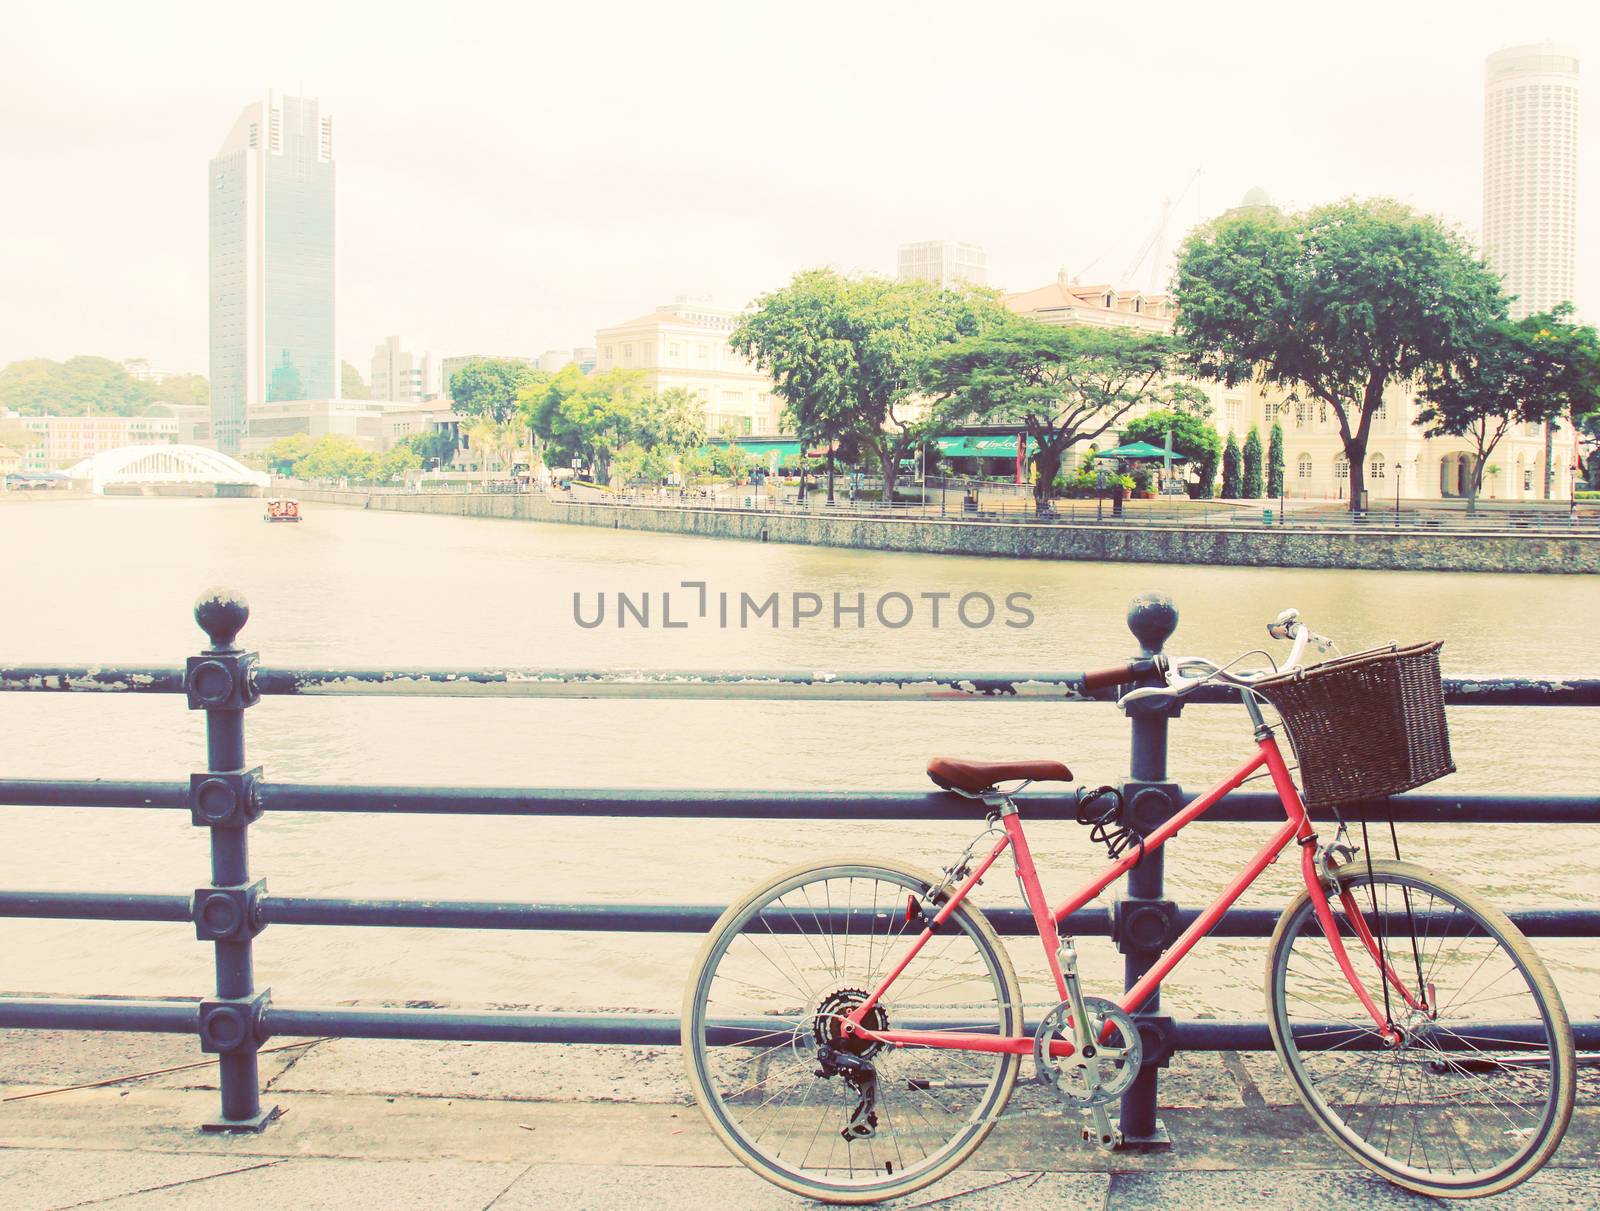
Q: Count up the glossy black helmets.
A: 0